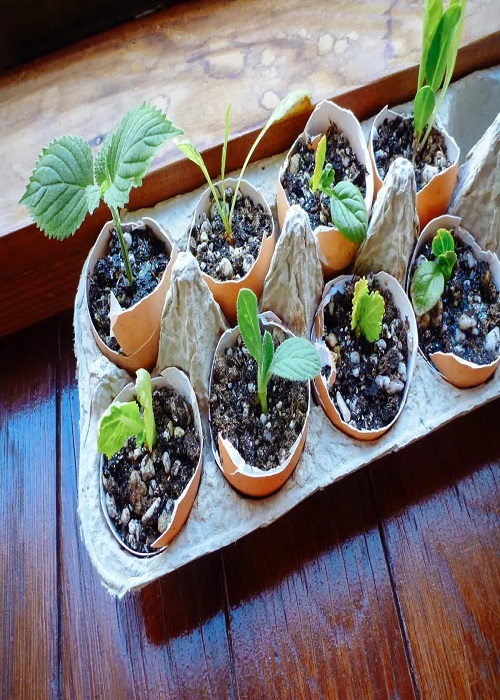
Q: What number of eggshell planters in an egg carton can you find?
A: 8